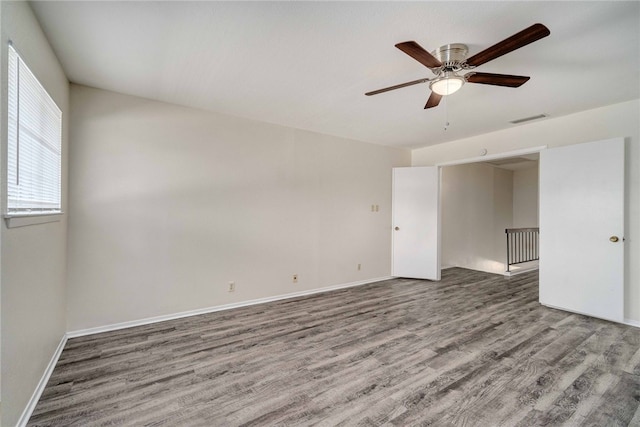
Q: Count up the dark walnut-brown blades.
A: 5